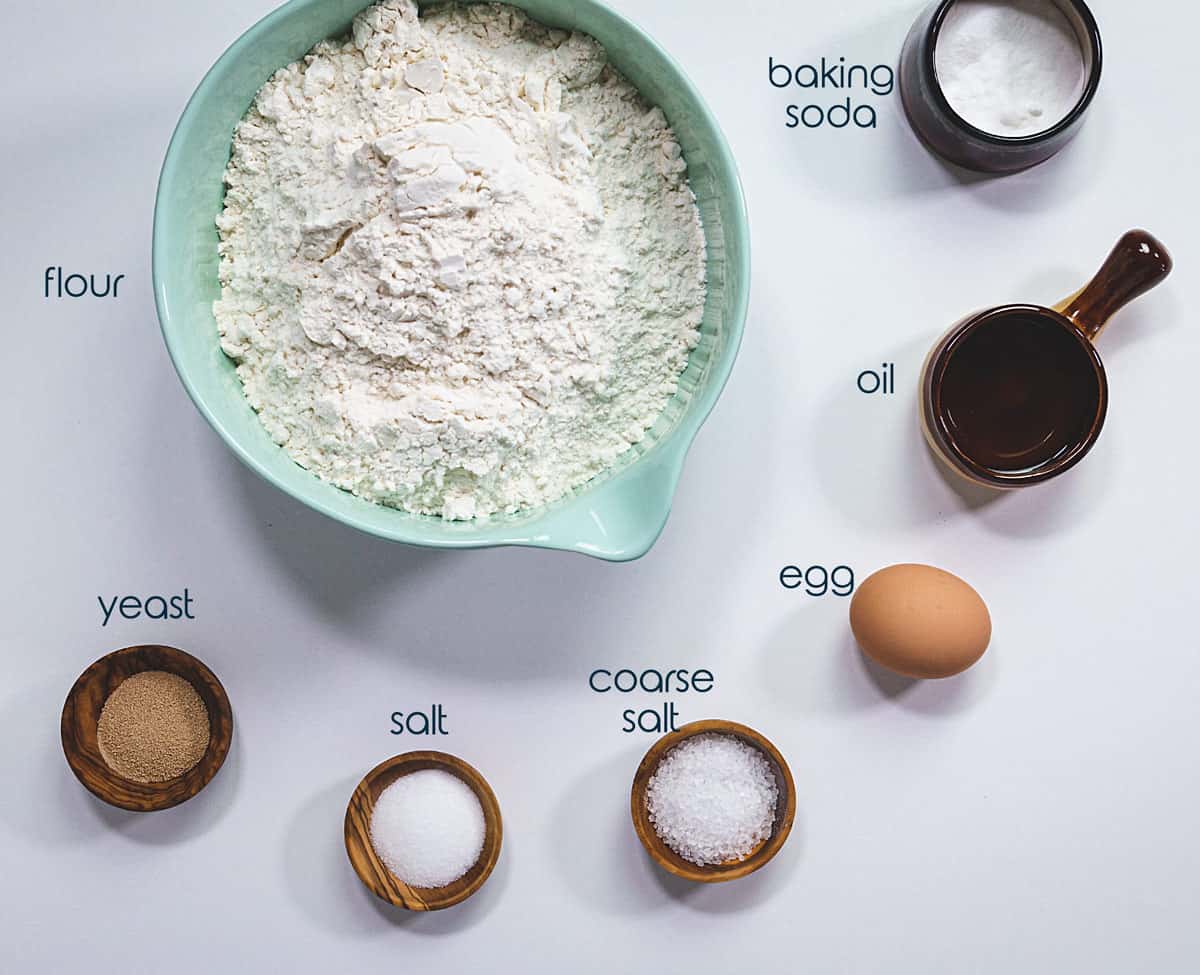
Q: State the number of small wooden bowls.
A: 3